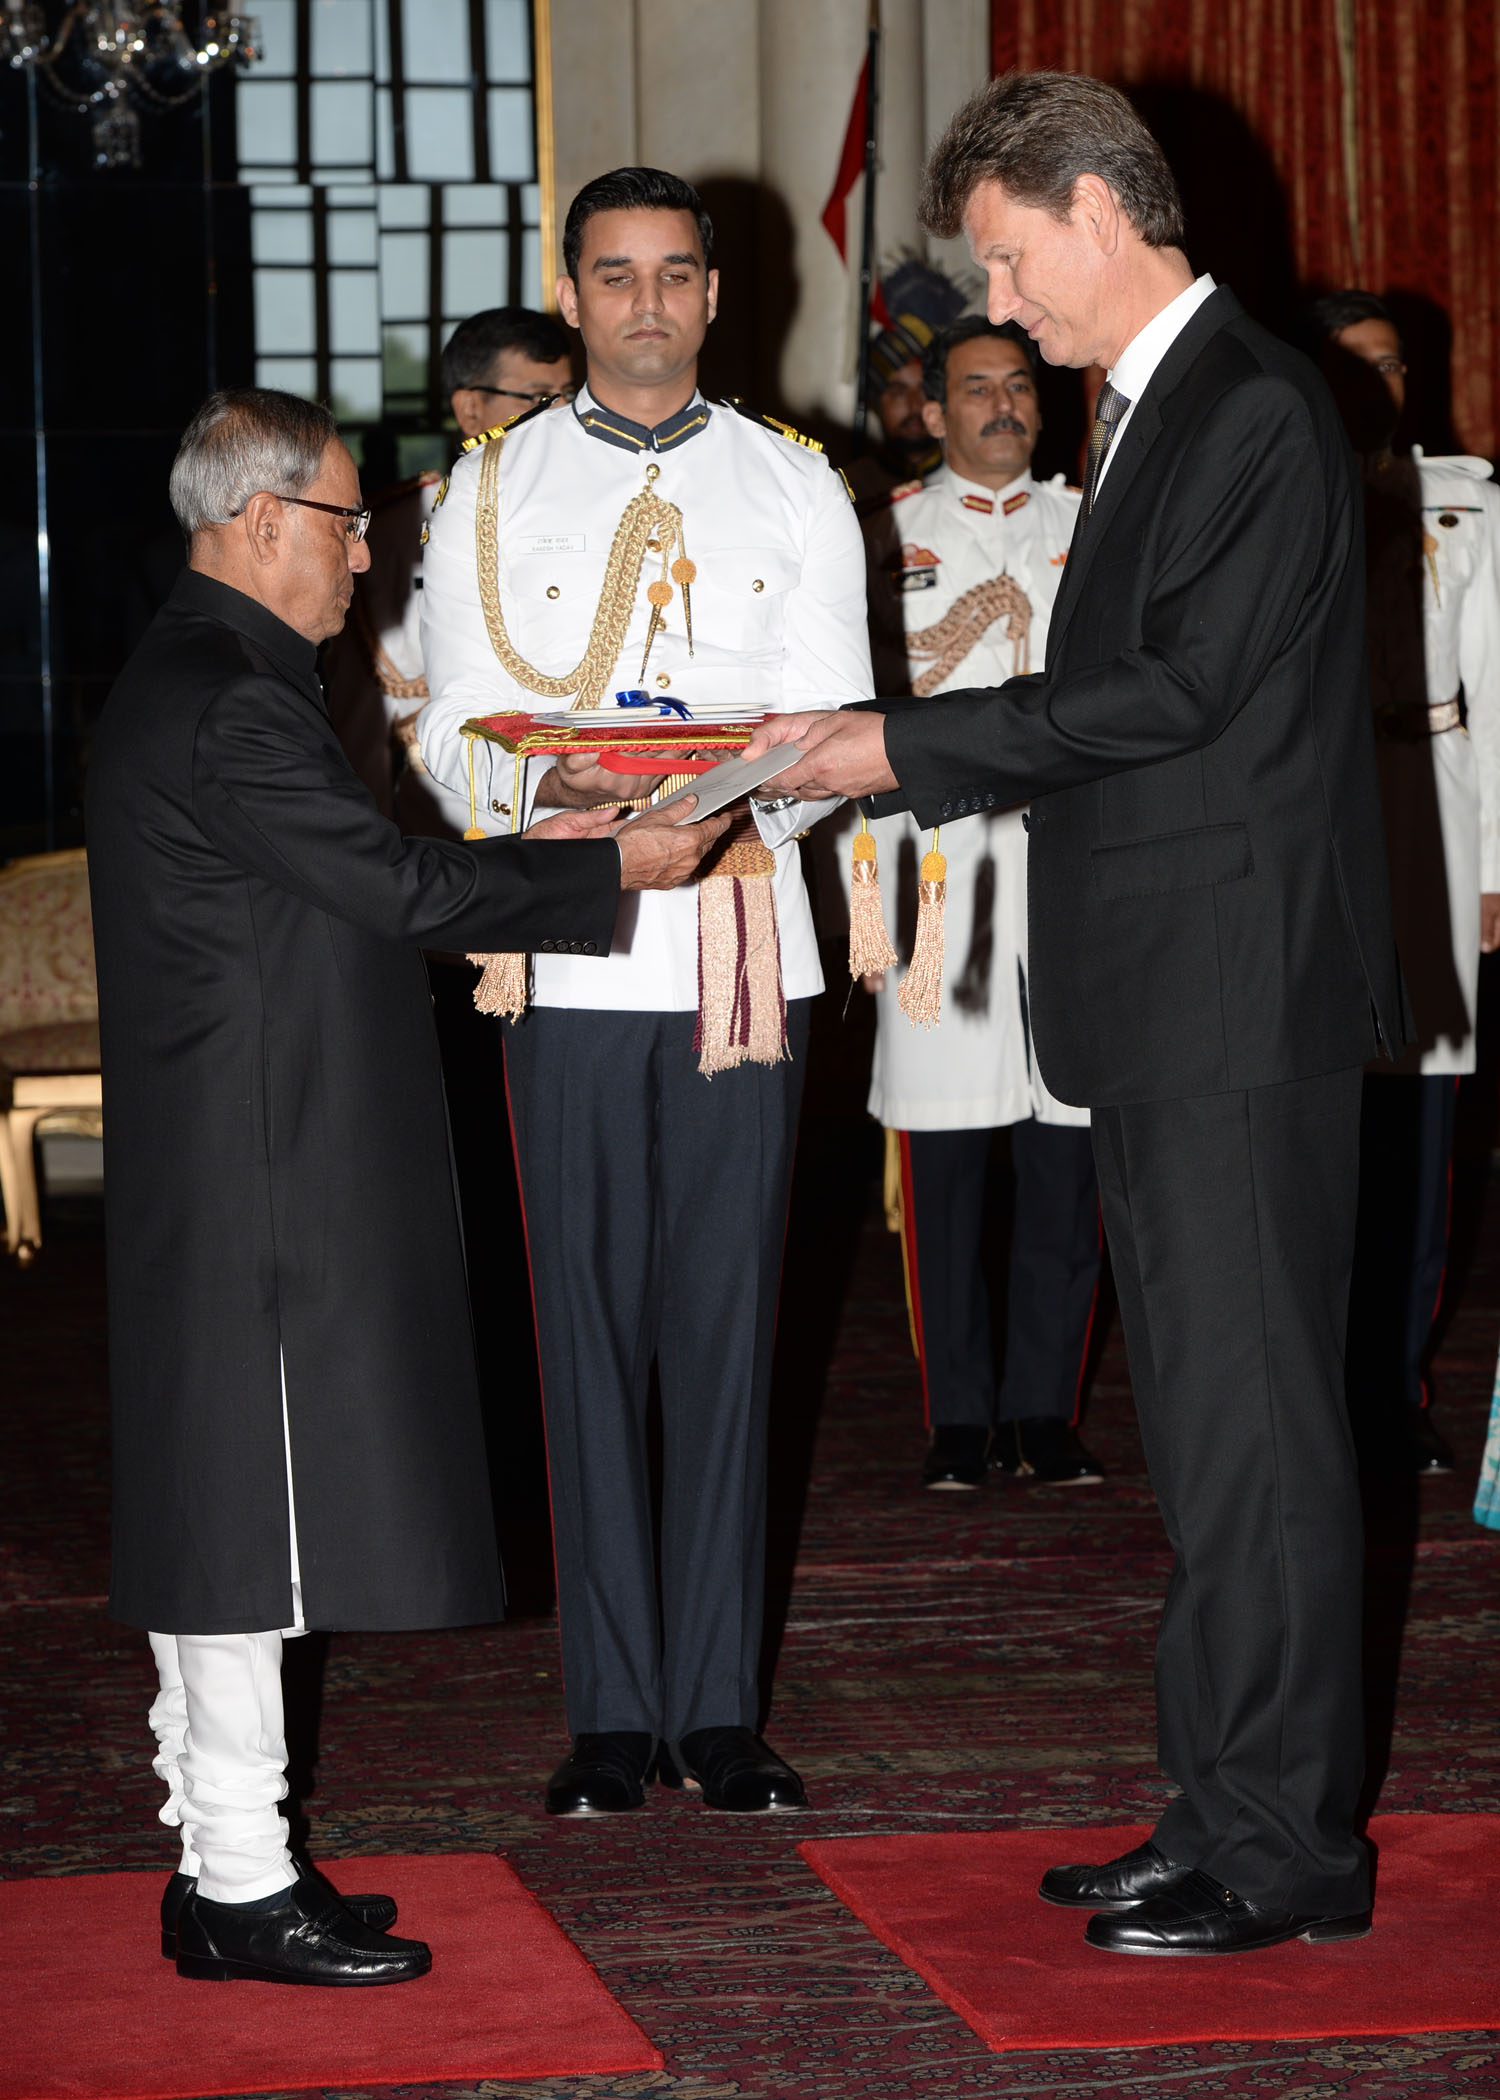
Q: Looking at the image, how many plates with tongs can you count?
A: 0